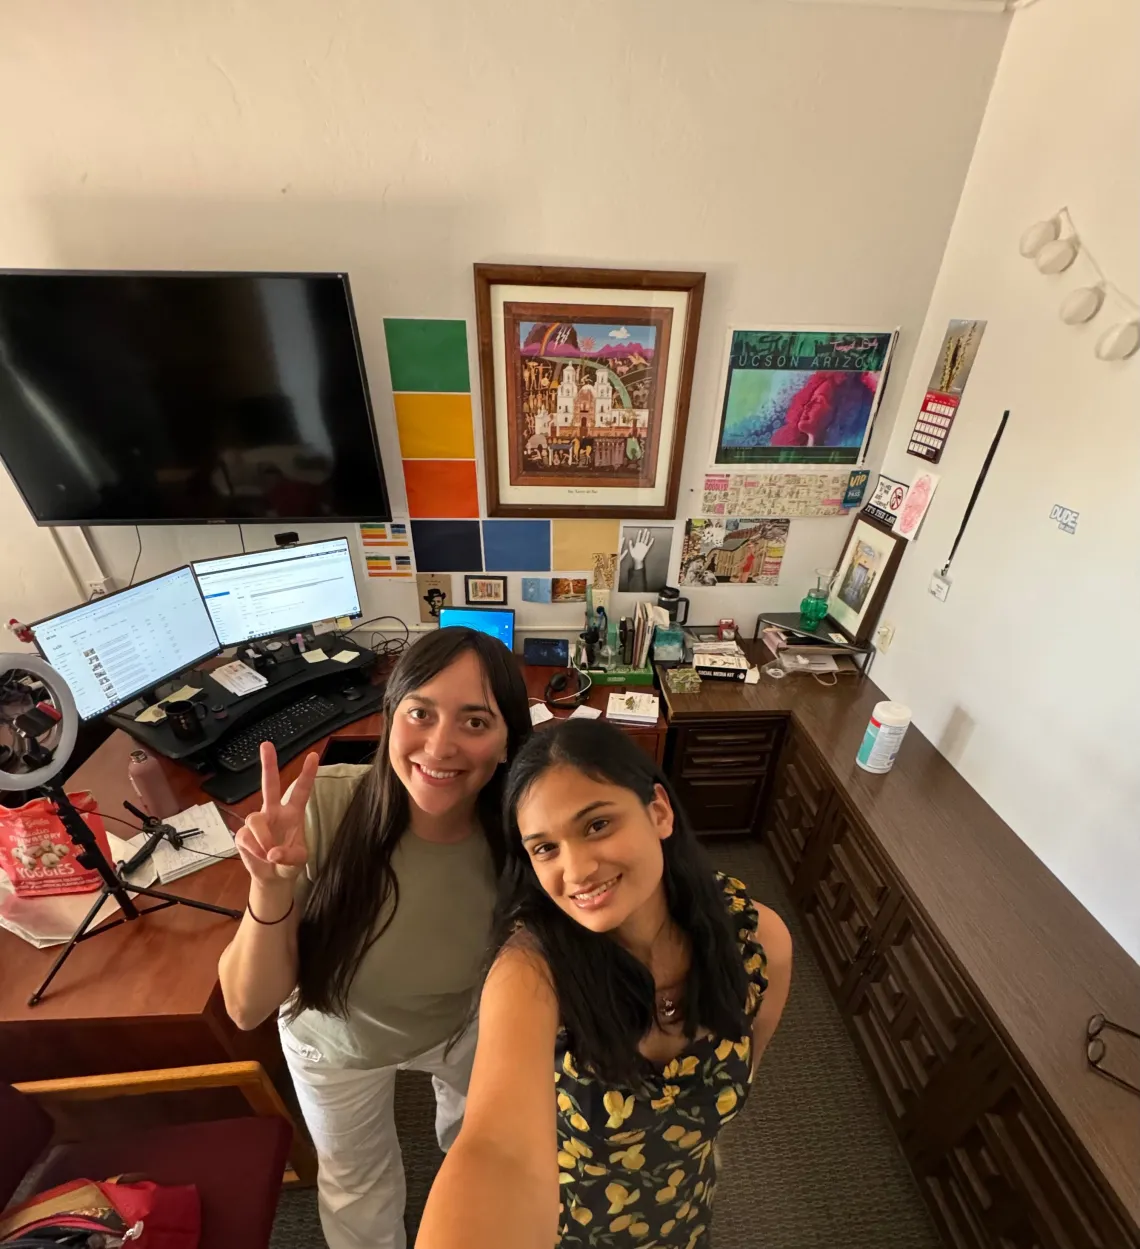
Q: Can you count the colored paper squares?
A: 6